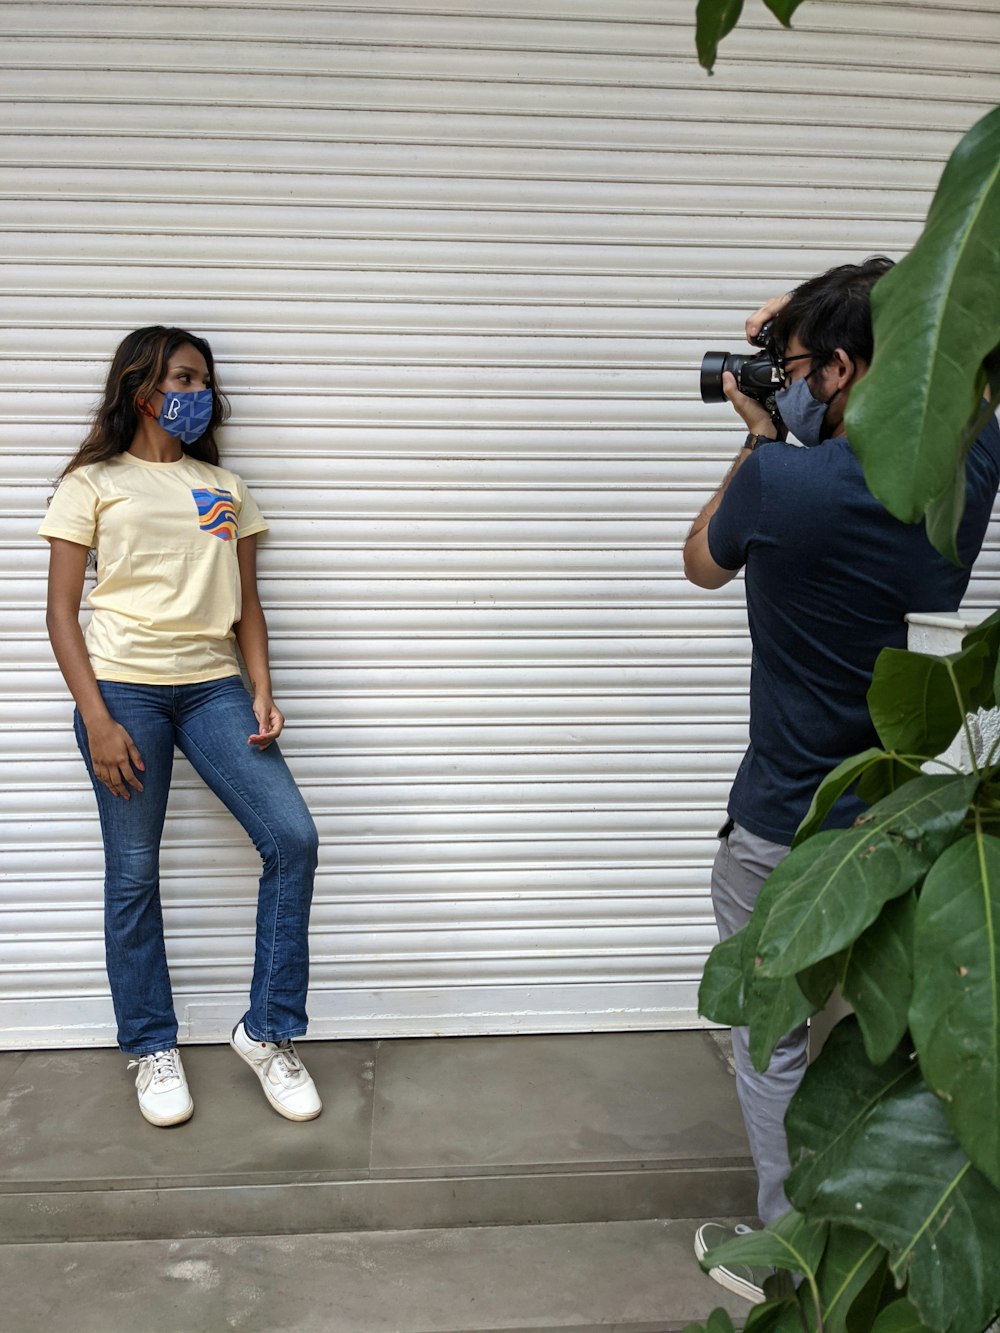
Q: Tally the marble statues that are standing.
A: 0